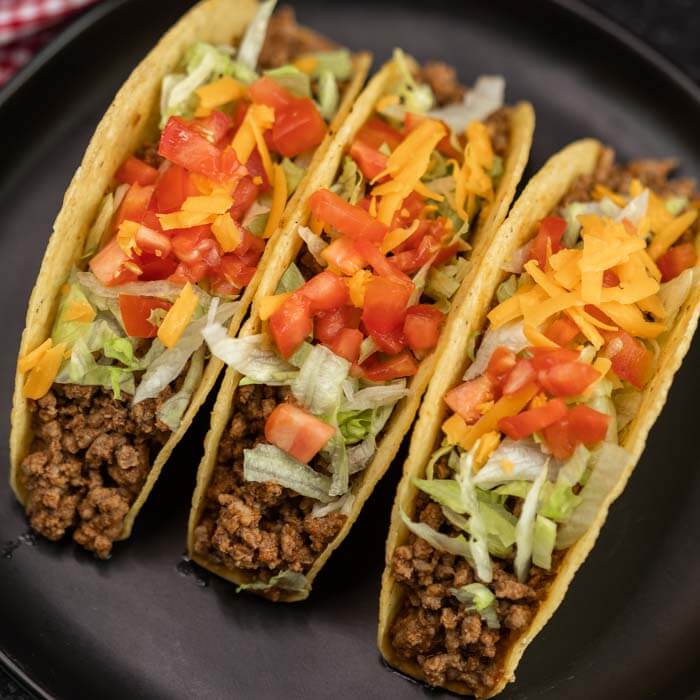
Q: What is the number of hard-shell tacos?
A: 3